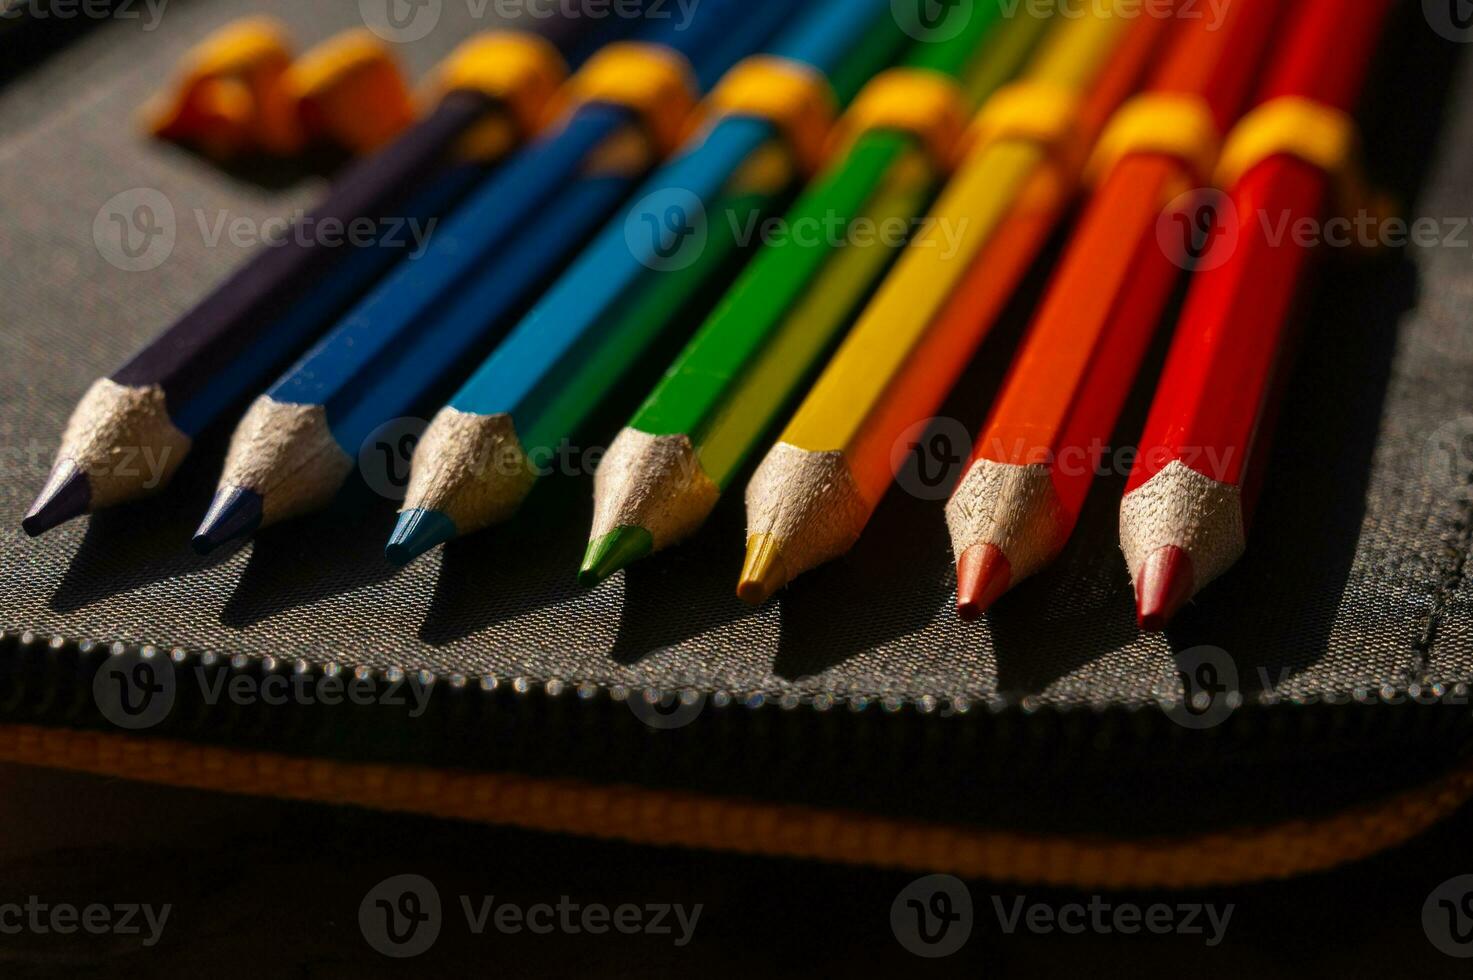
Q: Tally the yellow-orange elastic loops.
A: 9